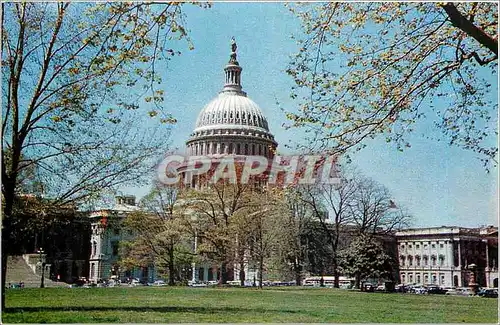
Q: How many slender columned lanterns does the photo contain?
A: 1